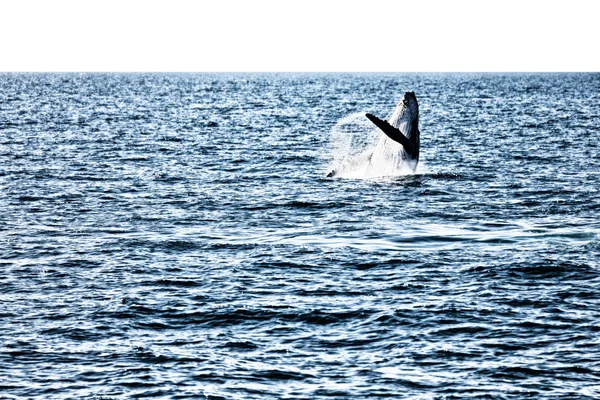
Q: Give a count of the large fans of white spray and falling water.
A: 1